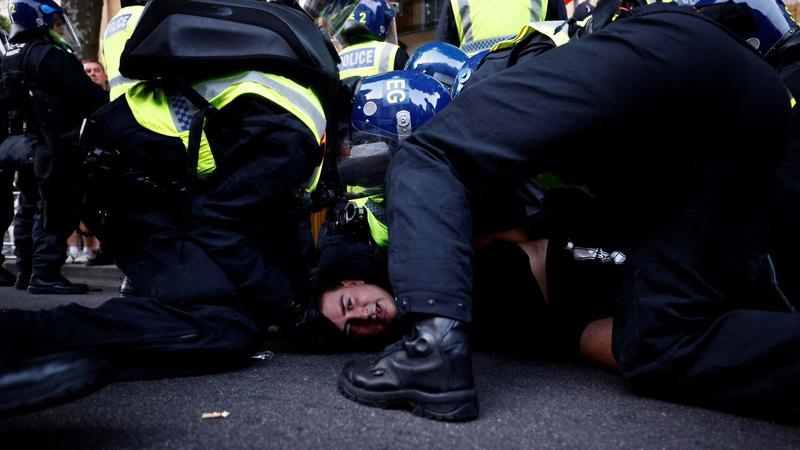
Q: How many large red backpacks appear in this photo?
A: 0